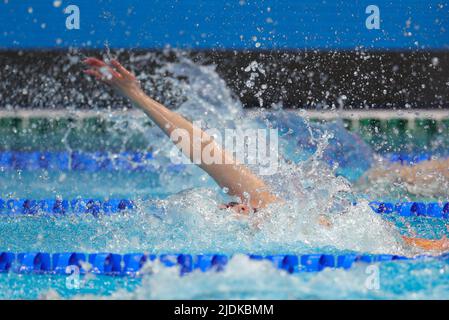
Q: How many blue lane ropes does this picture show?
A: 3